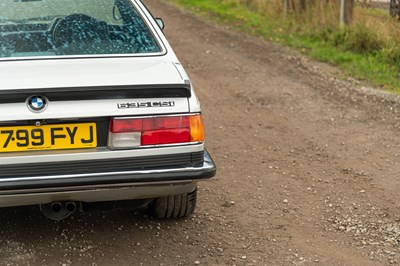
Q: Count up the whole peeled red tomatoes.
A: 0